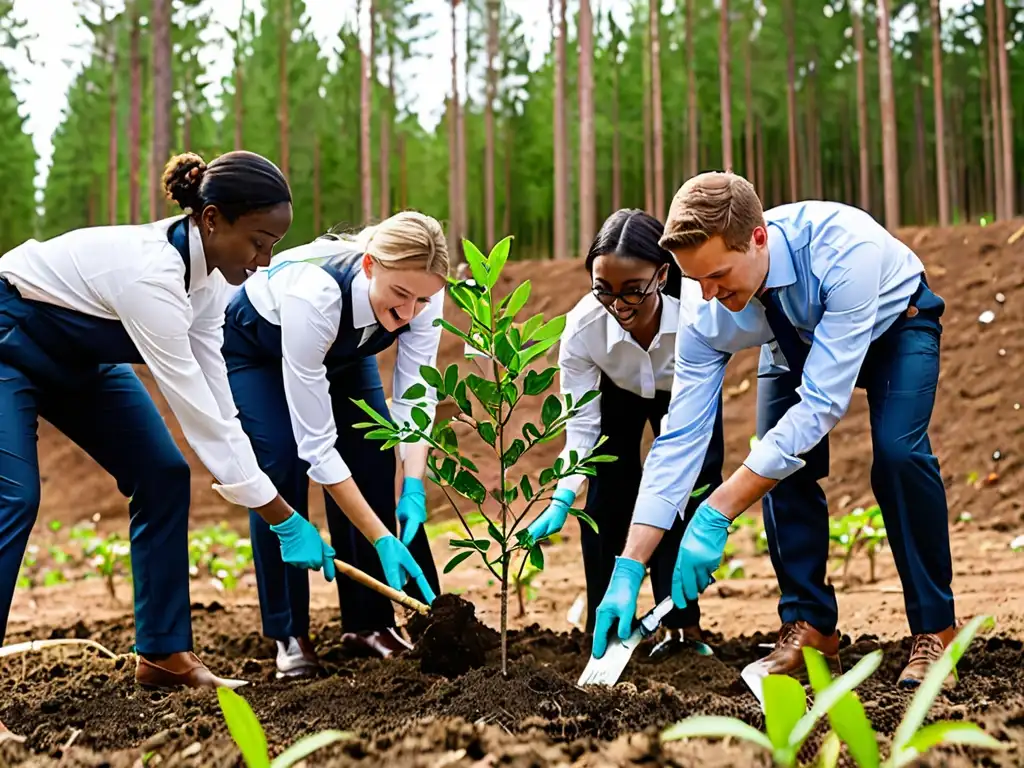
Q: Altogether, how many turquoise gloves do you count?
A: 6